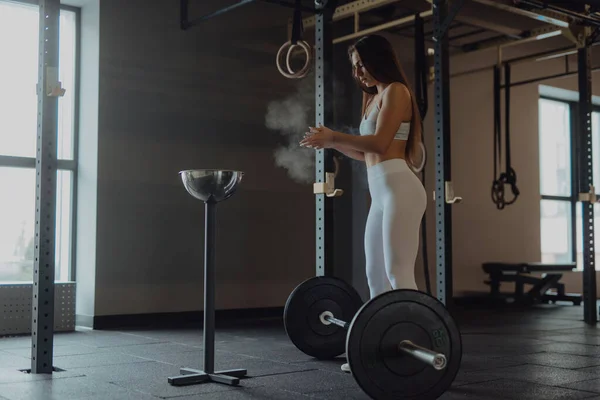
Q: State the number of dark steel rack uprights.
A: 4